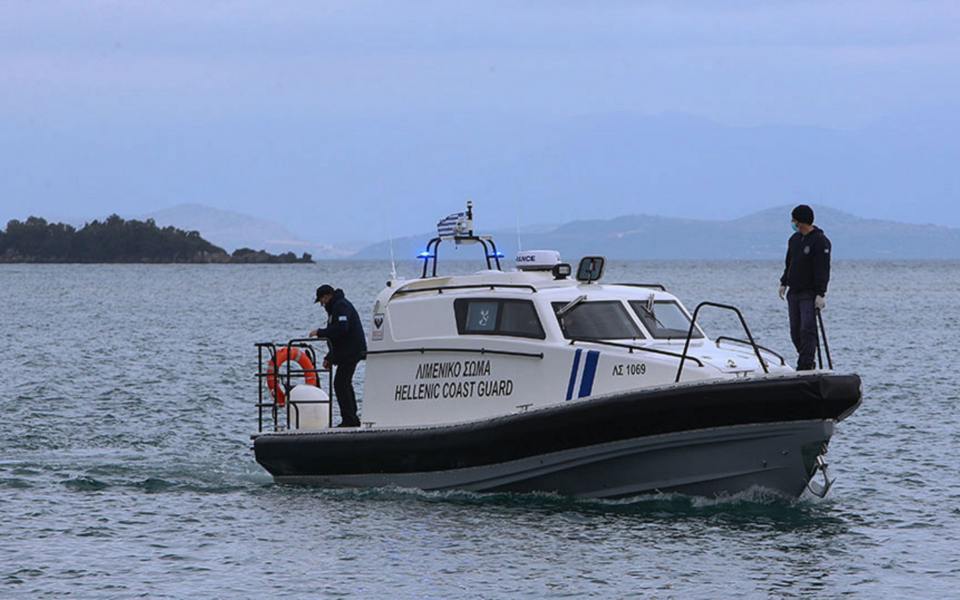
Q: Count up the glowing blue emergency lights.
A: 2